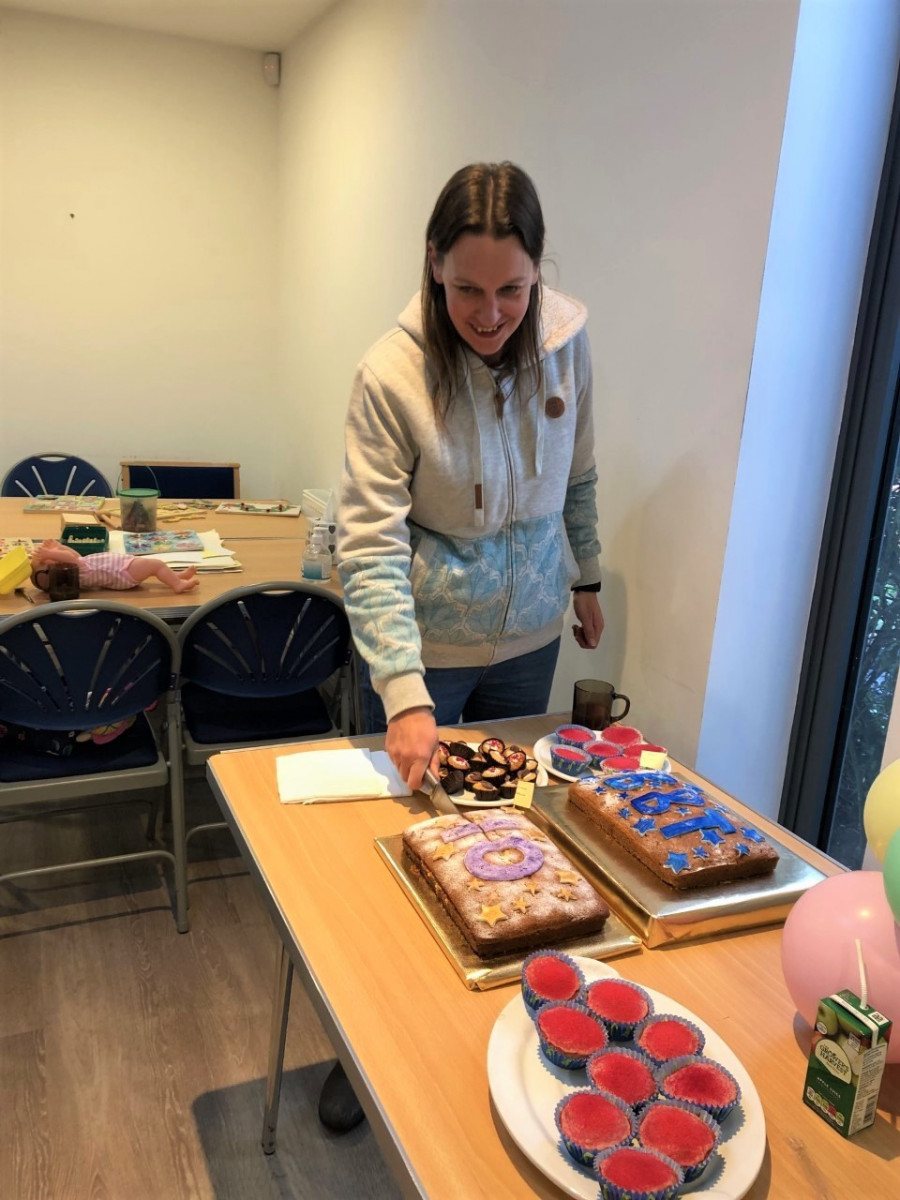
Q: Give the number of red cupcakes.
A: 15